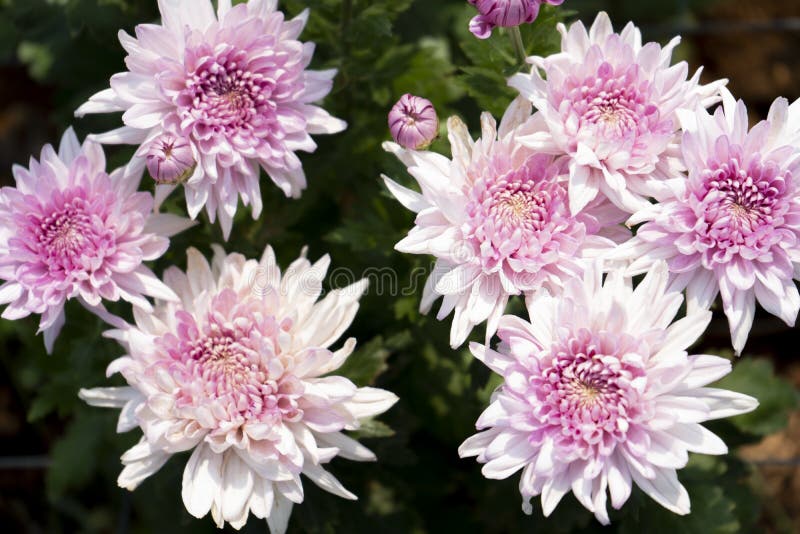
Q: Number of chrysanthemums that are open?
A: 7